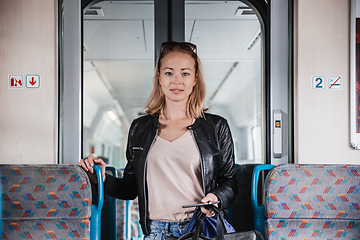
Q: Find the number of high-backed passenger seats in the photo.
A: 2